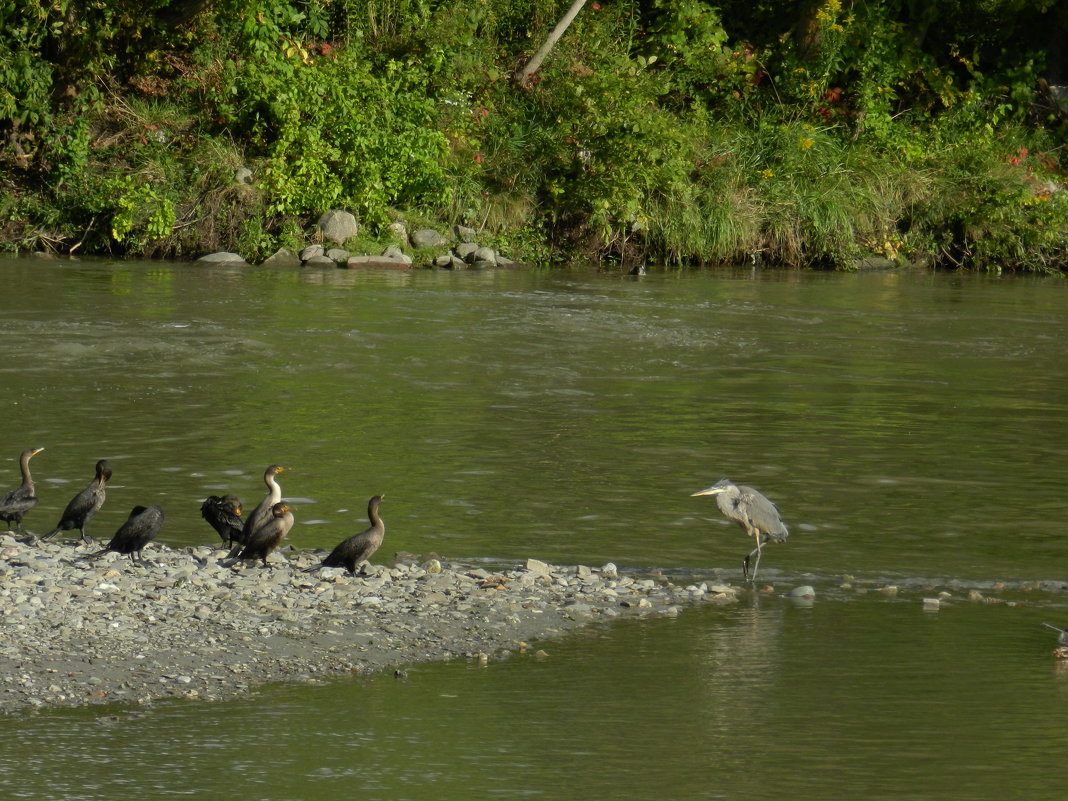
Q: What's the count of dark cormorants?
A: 7